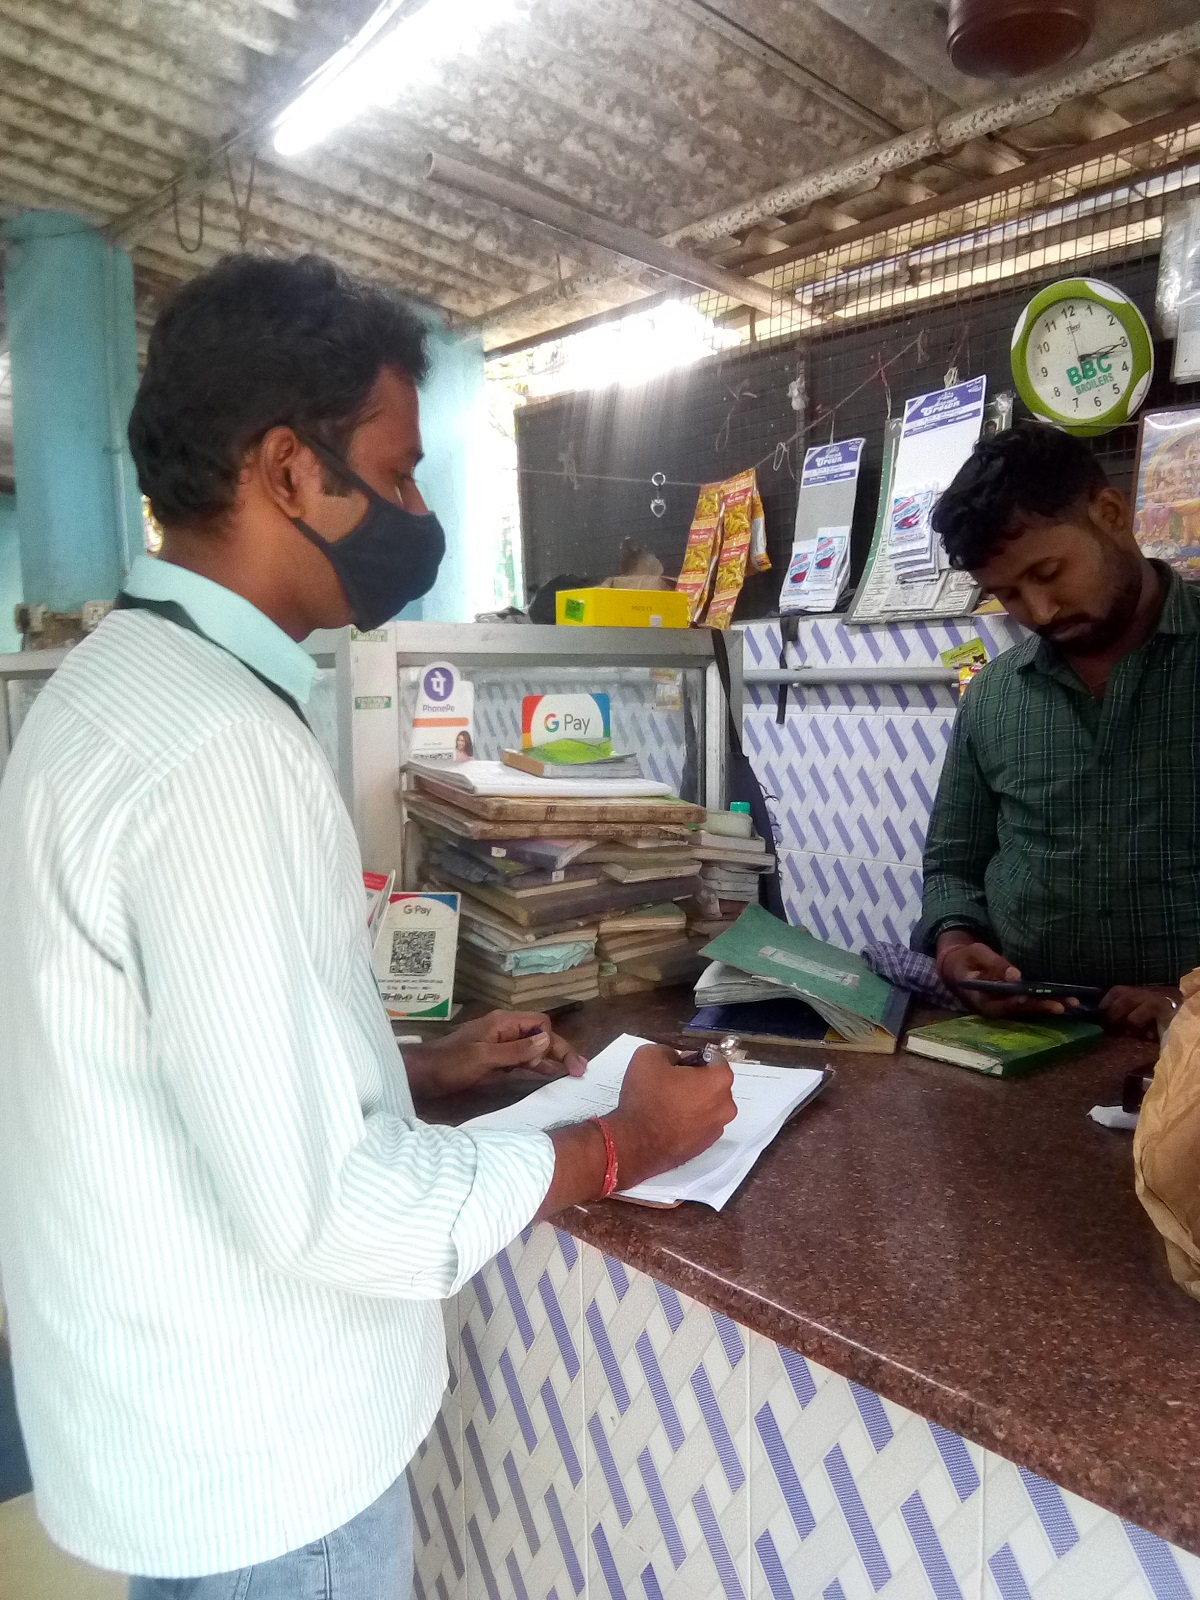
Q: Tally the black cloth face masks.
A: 1